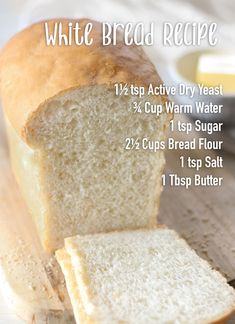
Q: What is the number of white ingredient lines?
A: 6